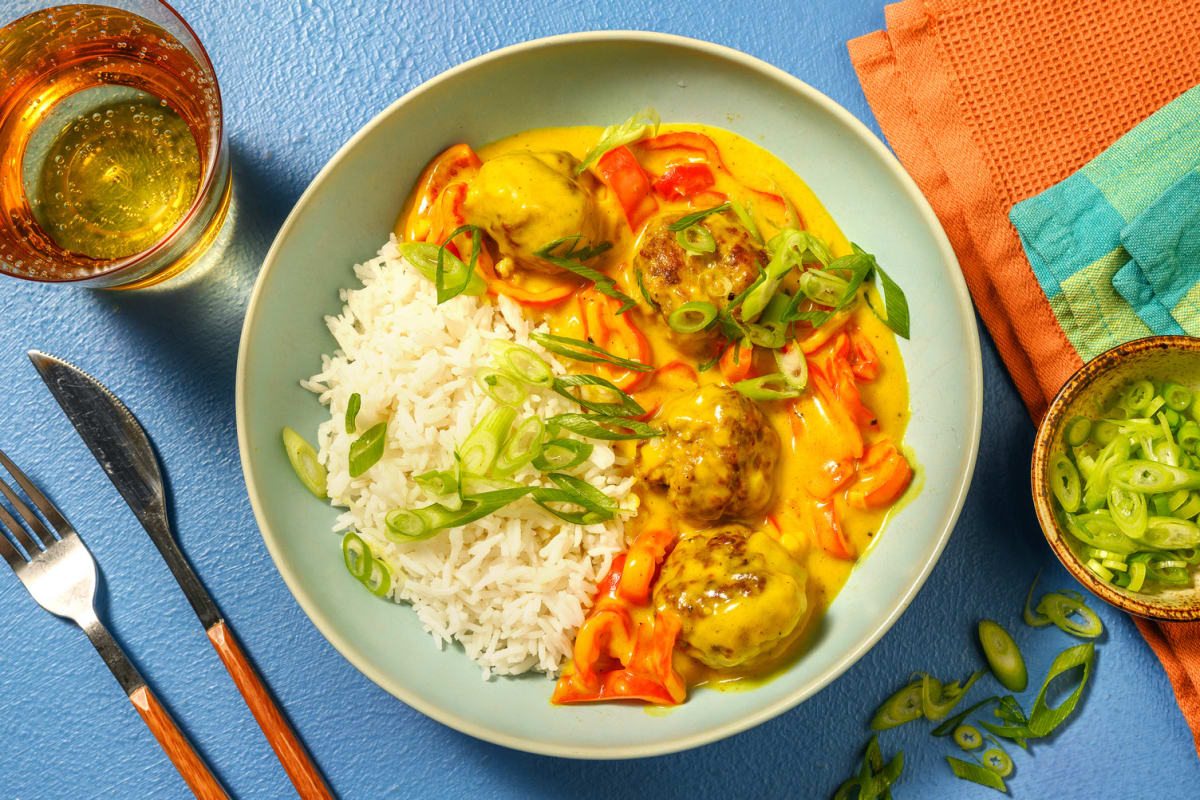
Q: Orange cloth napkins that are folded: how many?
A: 1